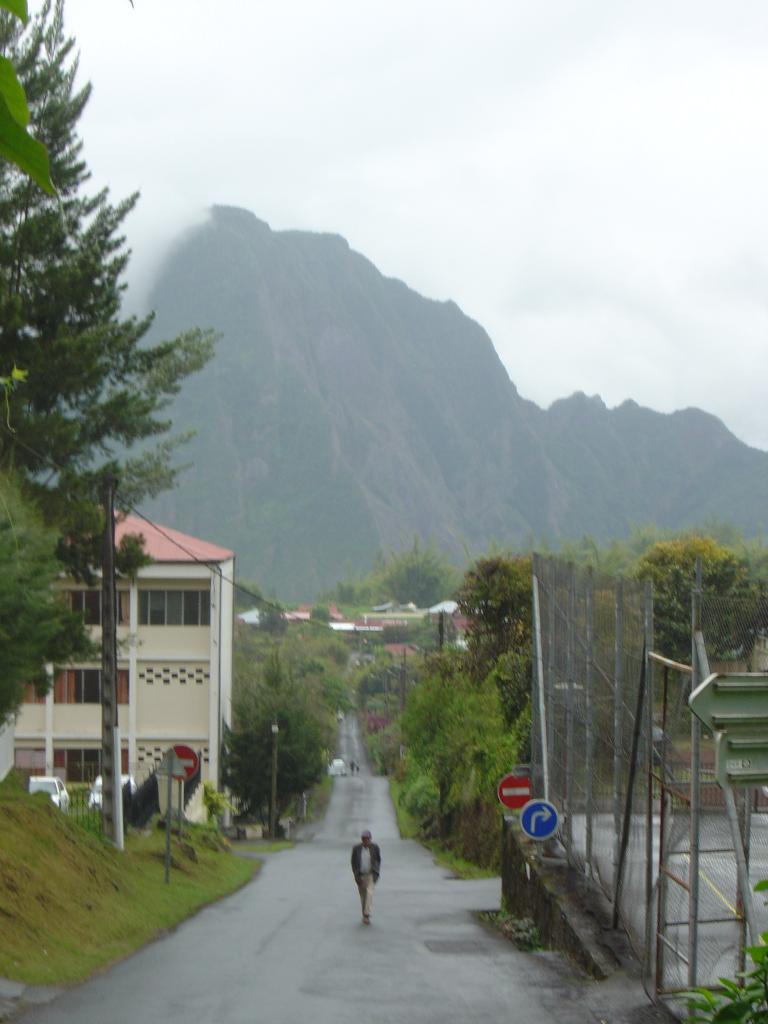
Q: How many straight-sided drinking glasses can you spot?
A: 0